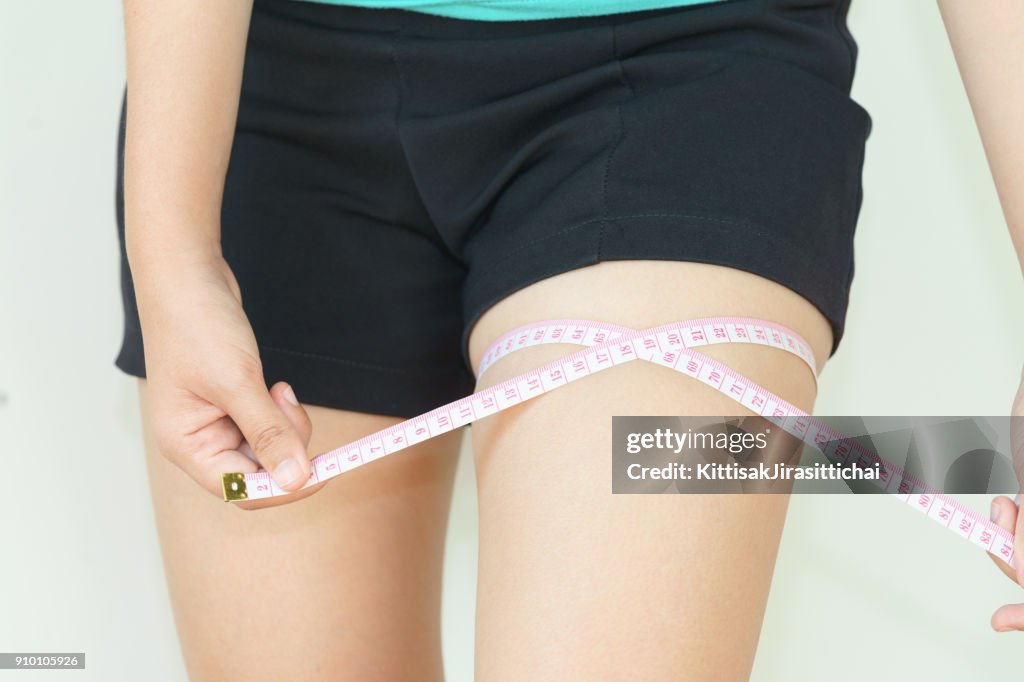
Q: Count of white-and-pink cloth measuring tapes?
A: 1